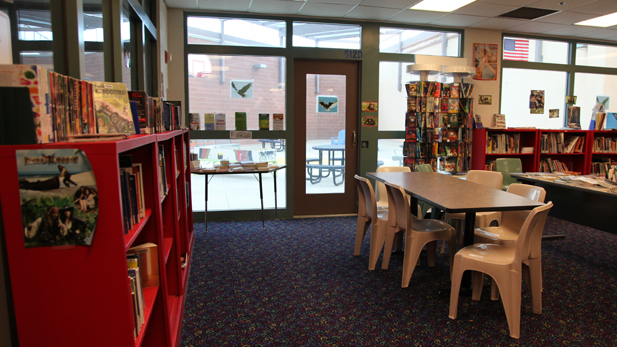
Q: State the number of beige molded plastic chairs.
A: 6